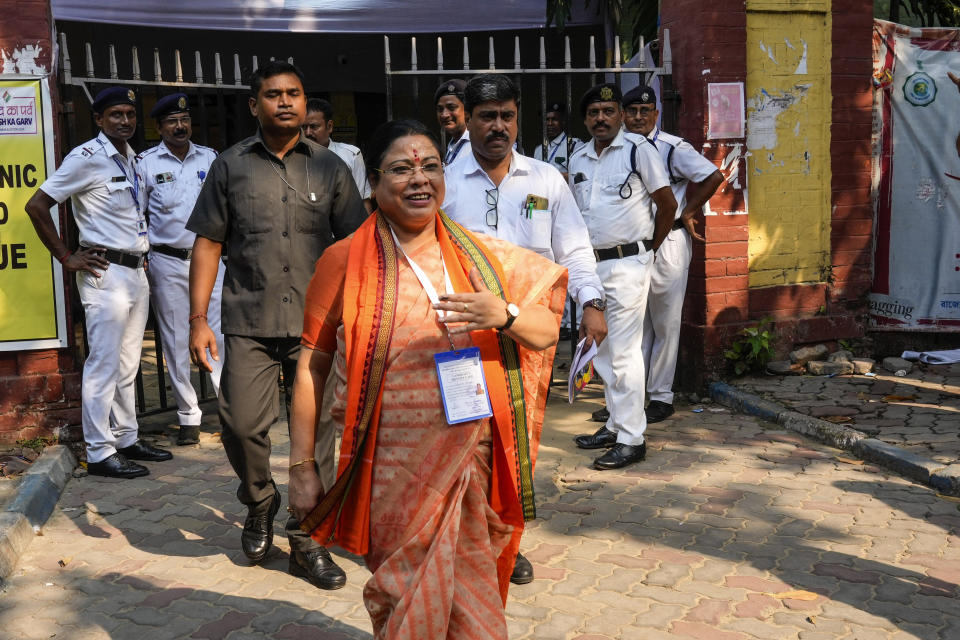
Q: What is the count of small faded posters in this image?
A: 1